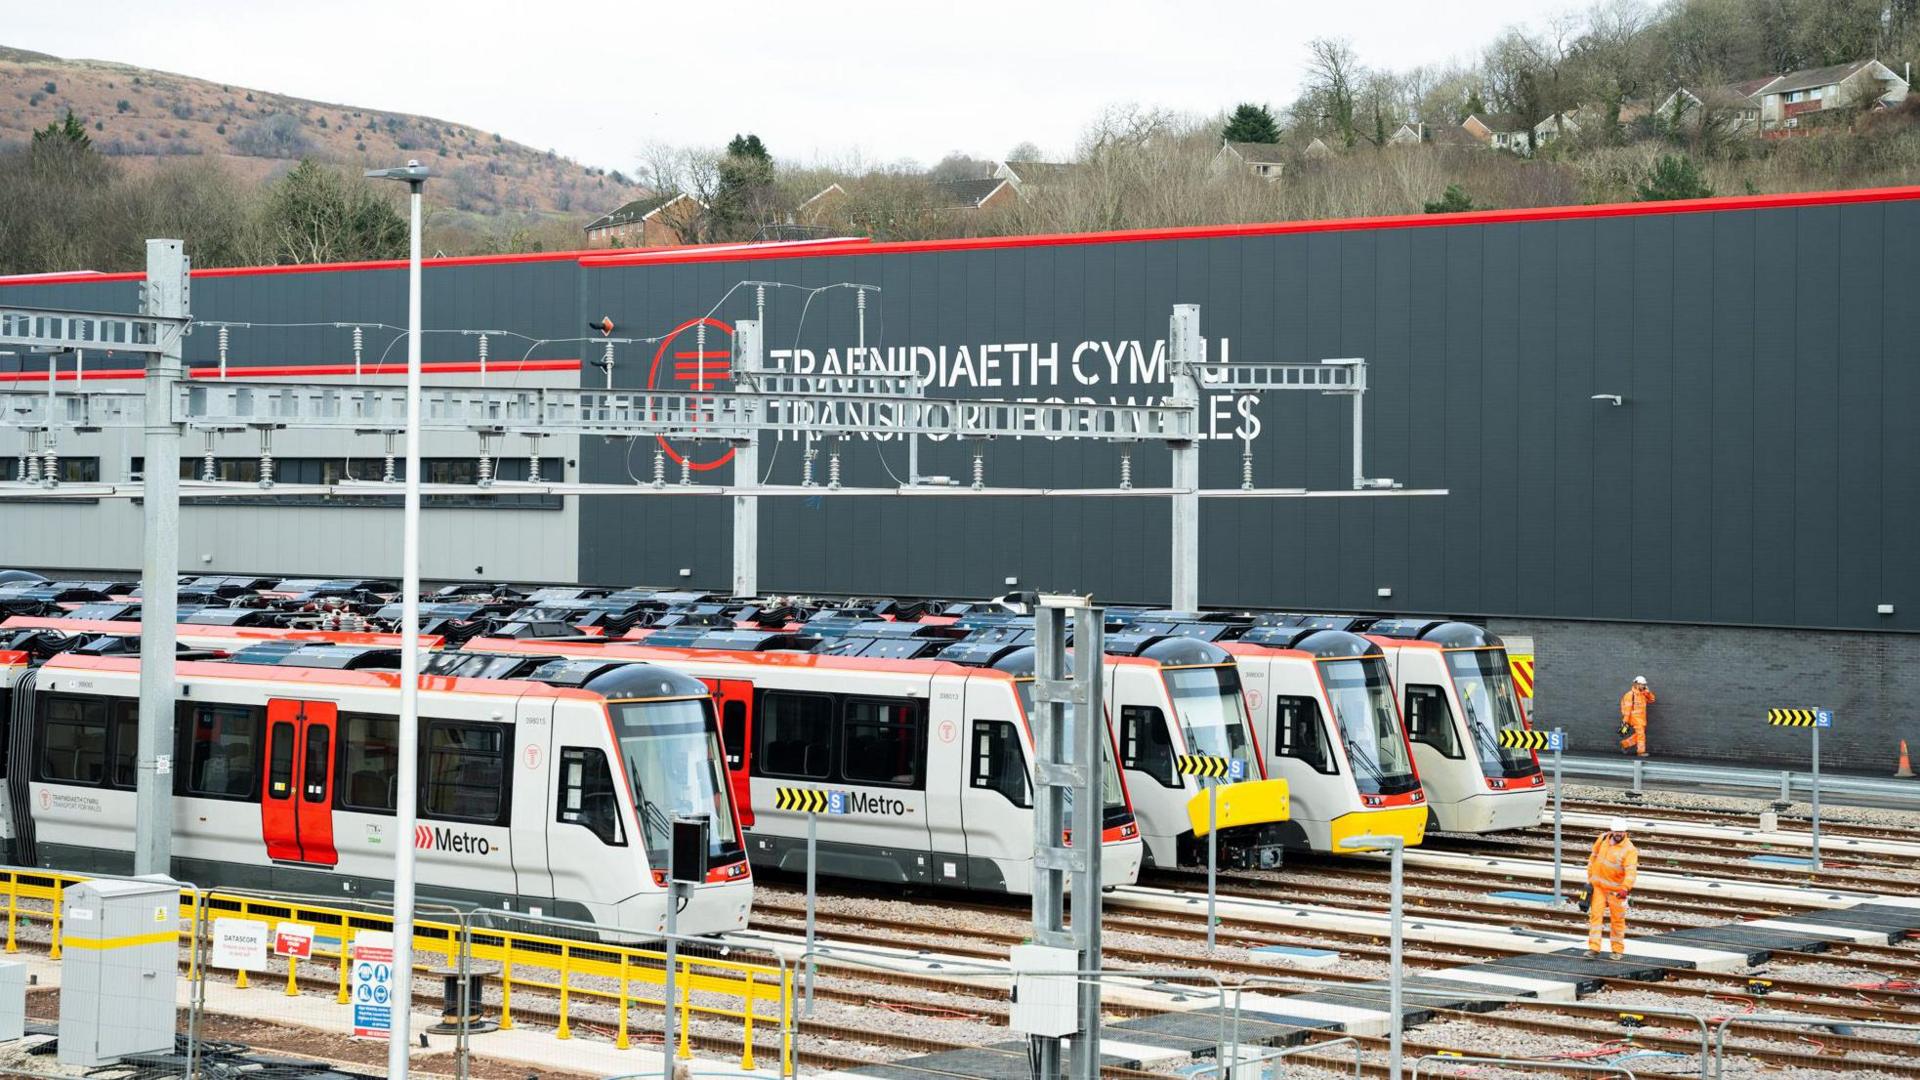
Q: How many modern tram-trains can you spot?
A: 5